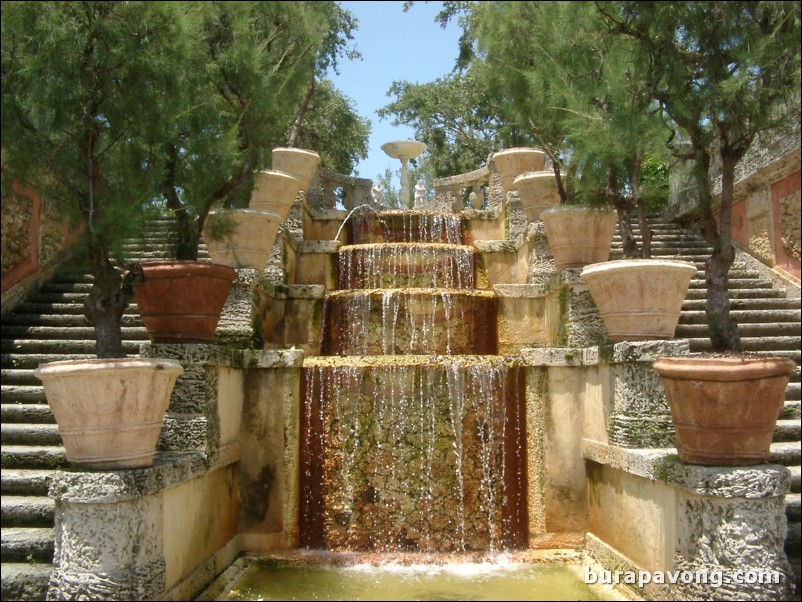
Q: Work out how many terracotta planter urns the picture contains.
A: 10